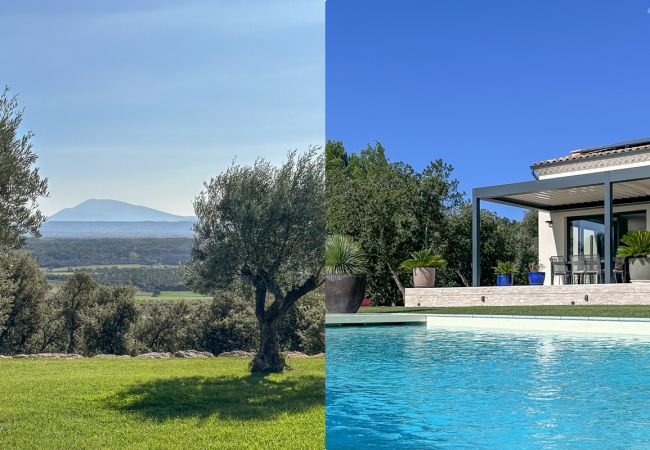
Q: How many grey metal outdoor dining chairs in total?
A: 4